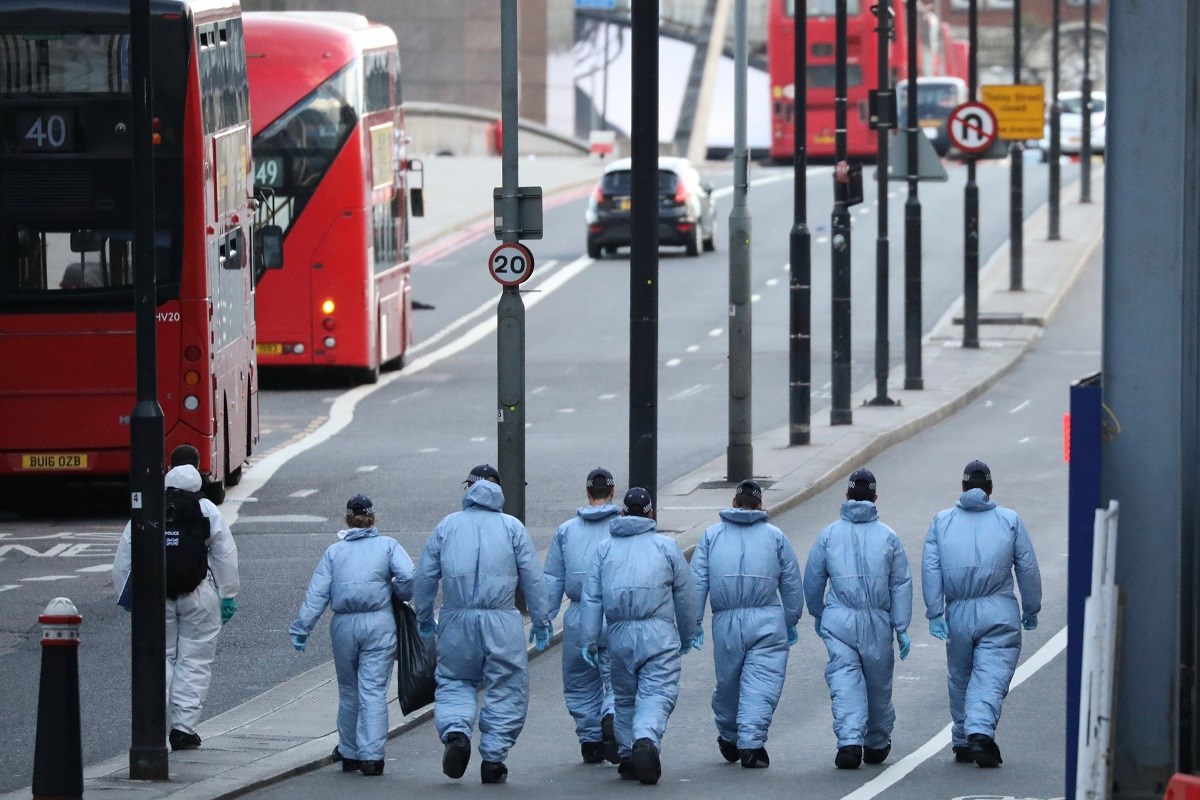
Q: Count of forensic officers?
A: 8